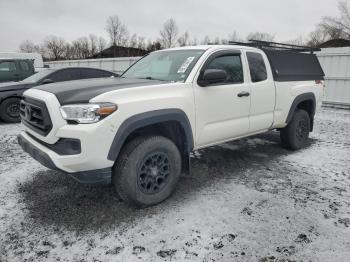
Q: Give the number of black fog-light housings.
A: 1